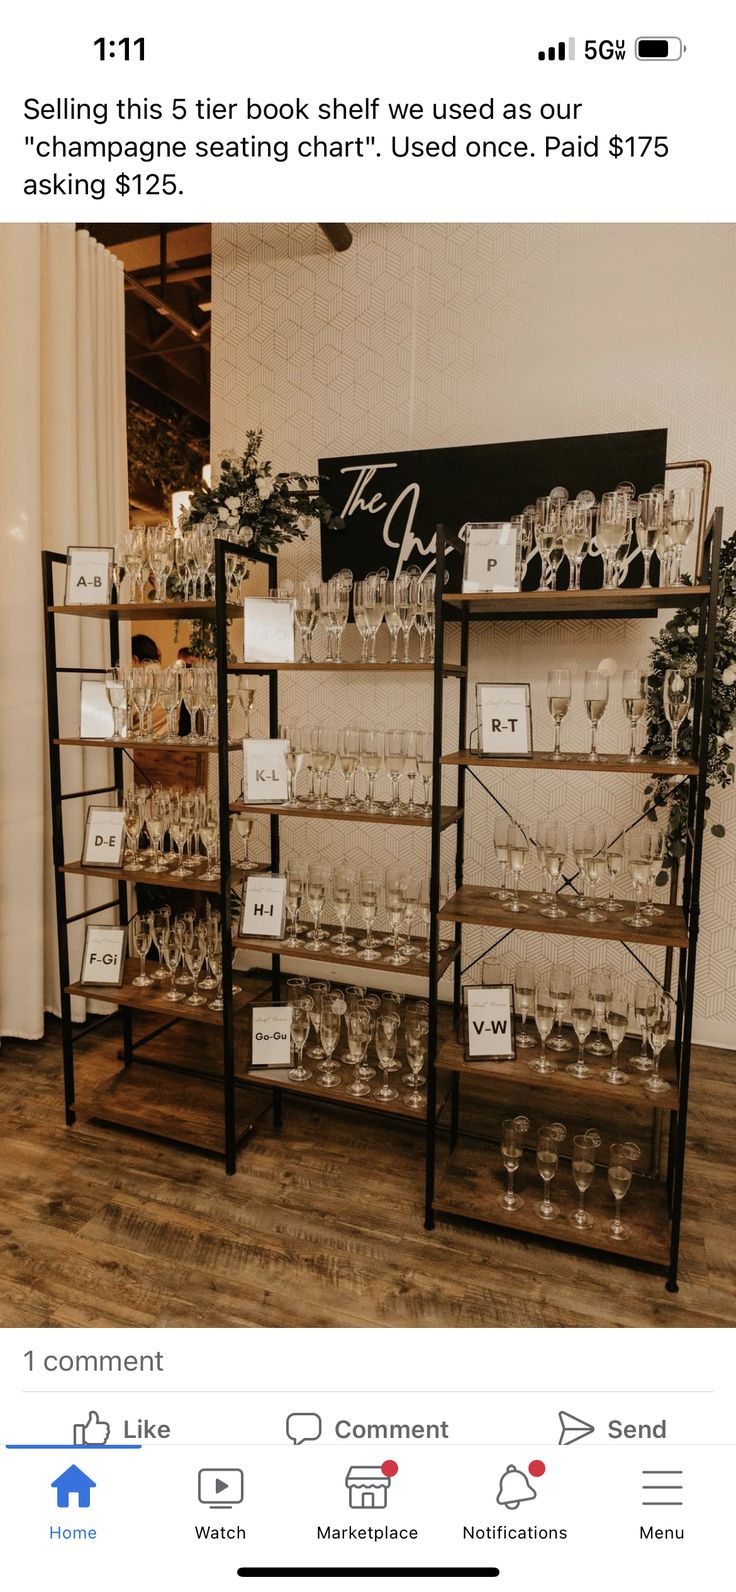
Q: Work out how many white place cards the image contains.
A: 11